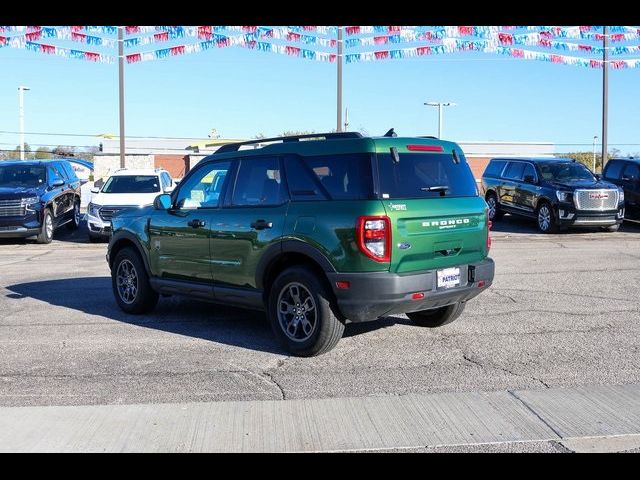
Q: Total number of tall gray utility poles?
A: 3